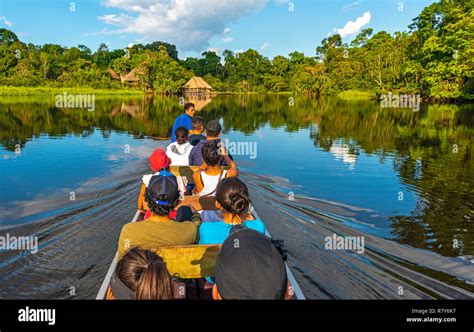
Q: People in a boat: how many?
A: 10